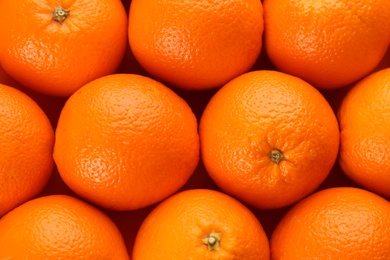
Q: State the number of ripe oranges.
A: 10